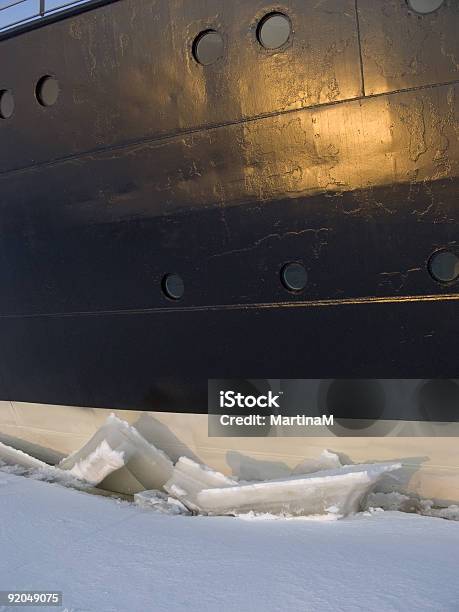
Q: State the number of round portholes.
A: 8